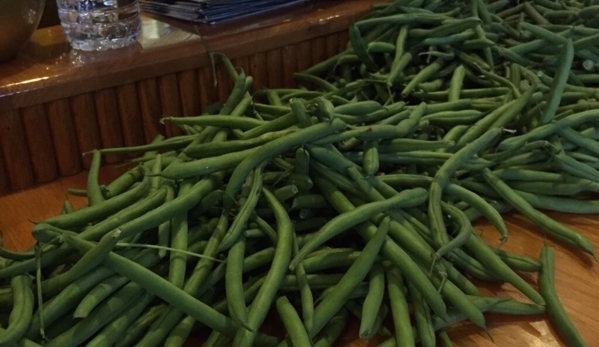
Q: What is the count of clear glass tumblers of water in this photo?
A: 1